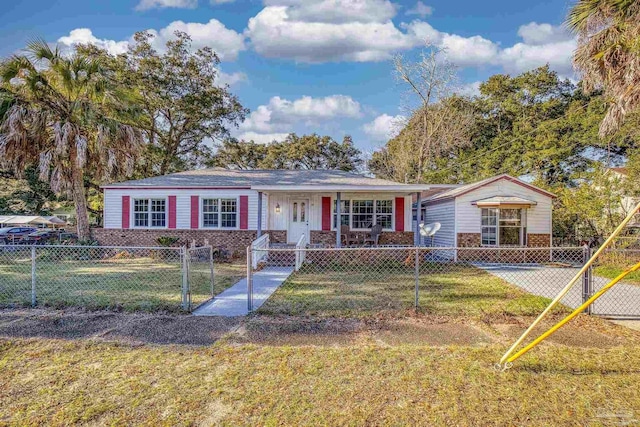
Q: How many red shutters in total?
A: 6